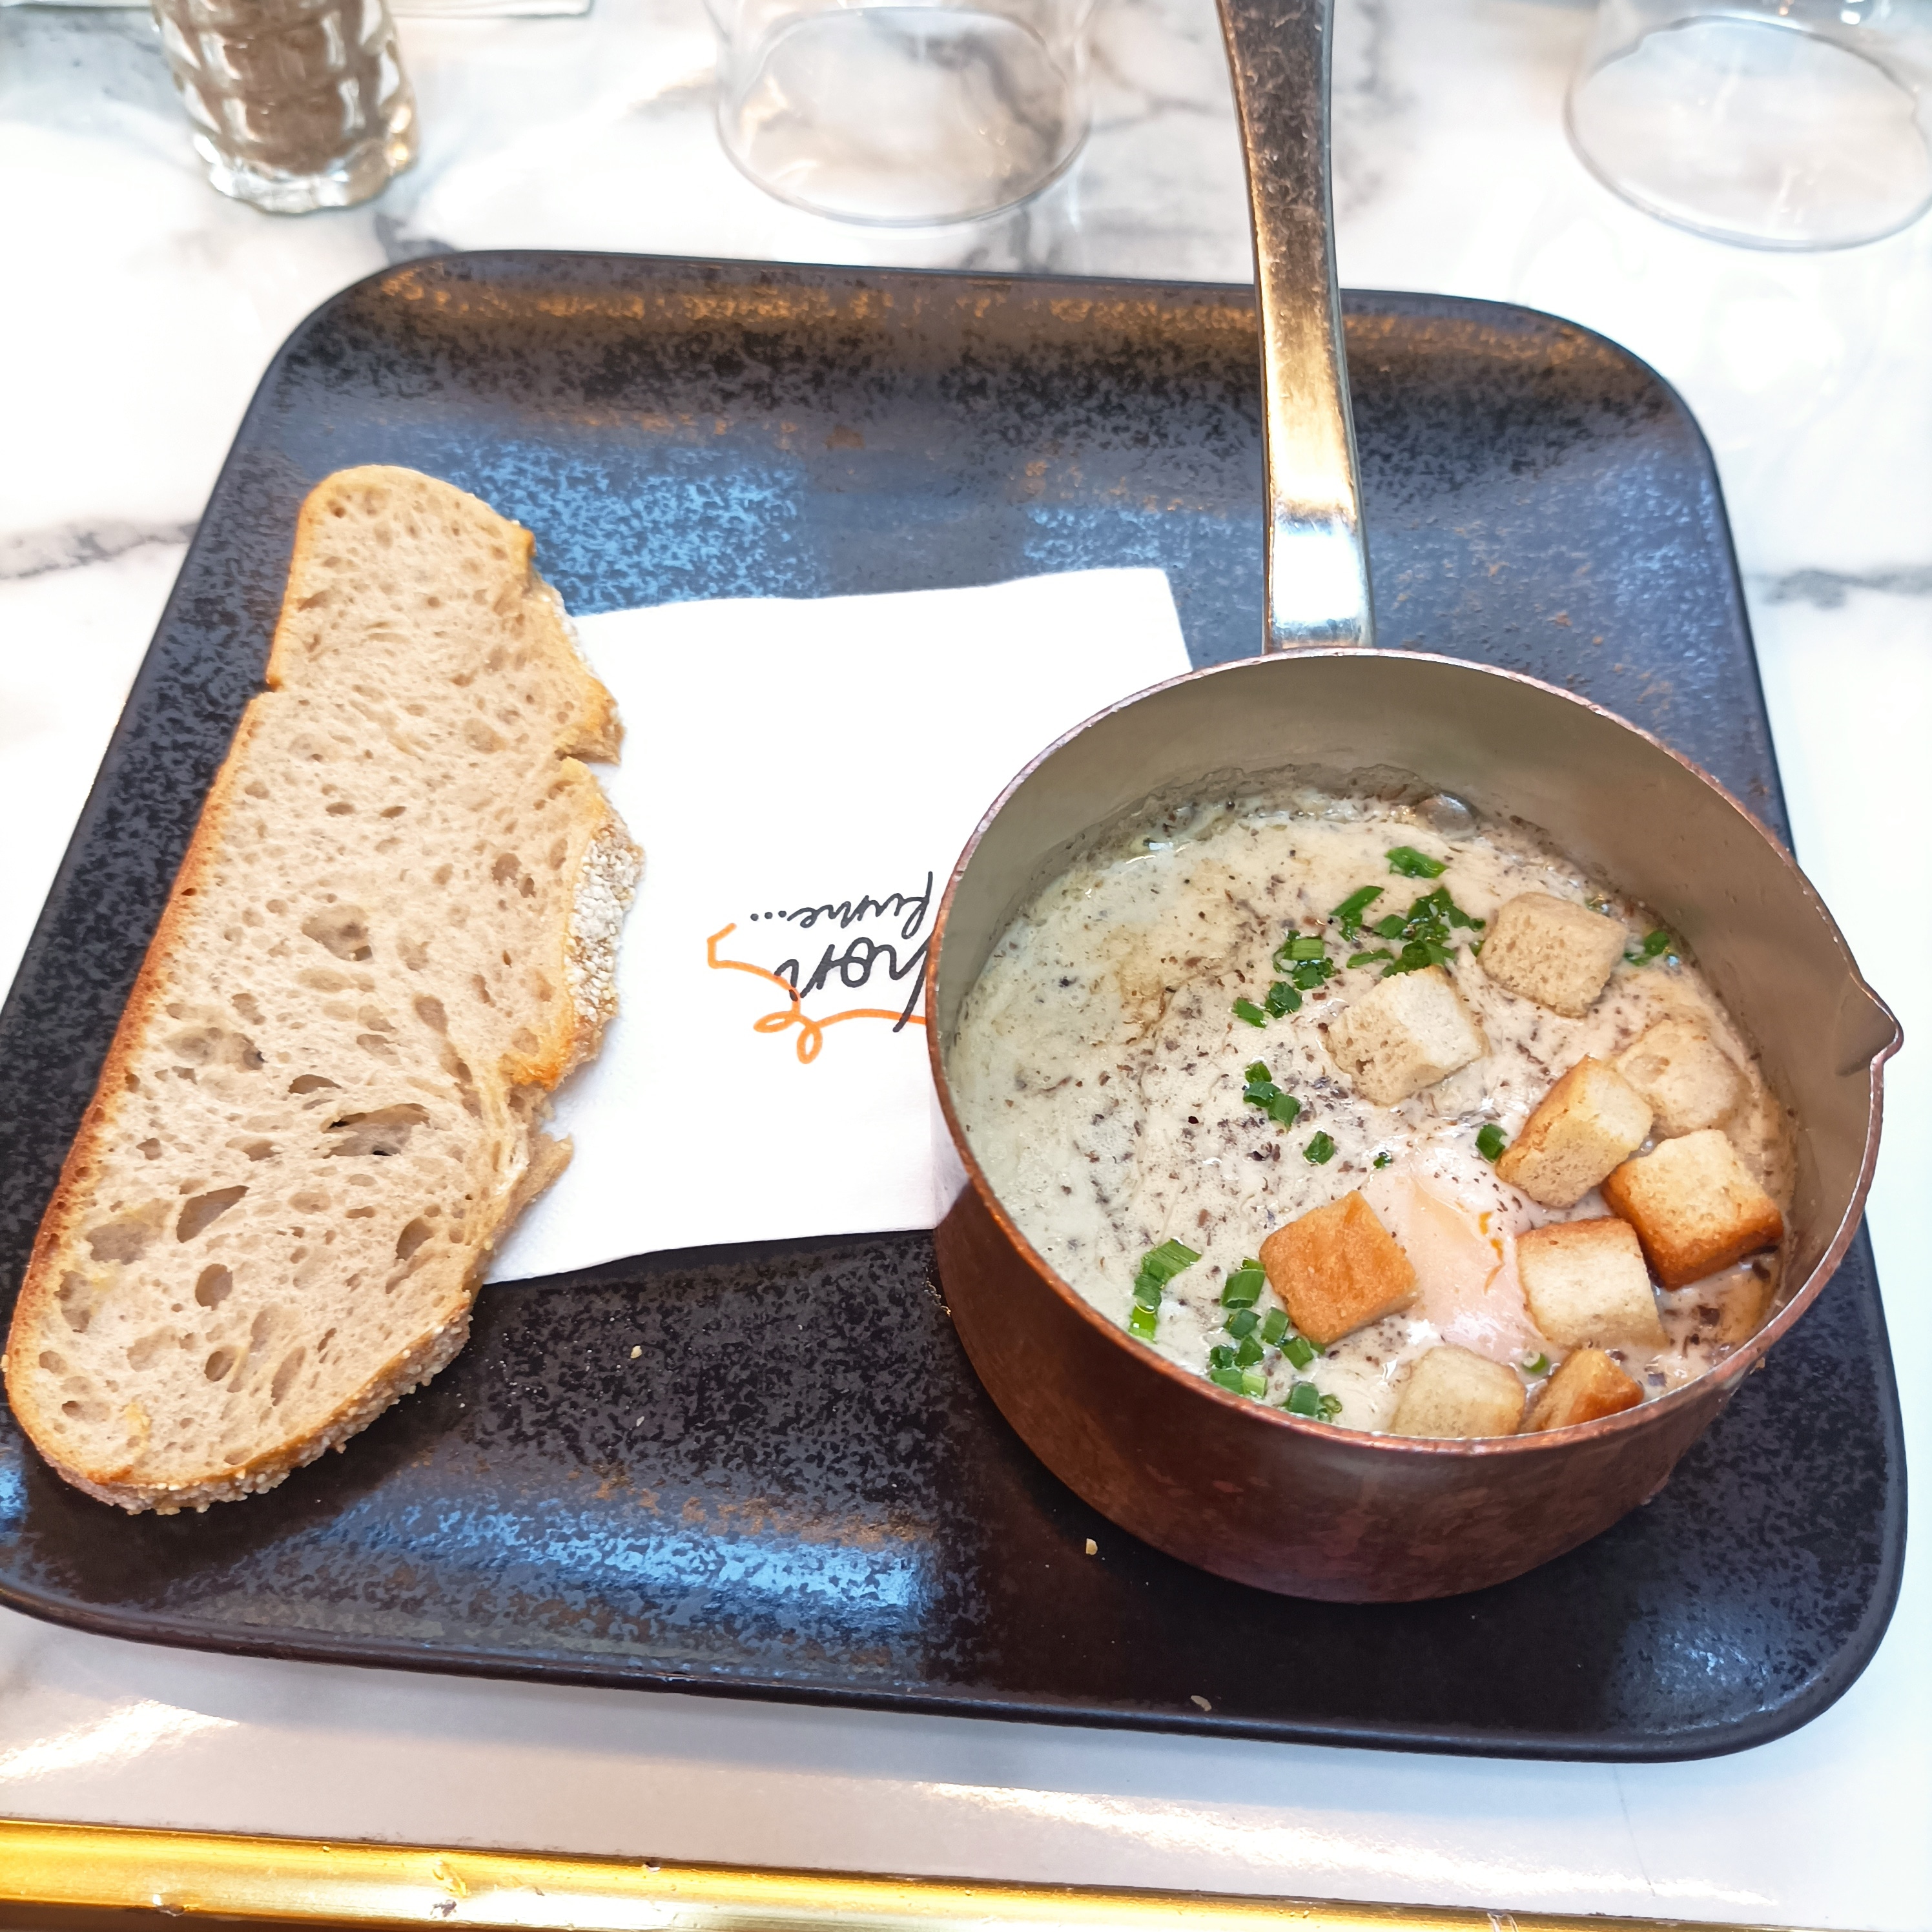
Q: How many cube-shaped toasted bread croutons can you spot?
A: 9